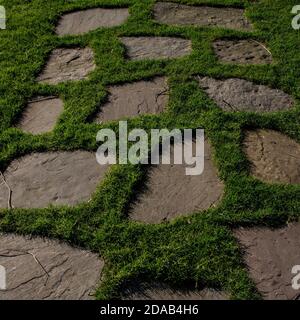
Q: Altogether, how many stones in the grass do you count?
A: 14